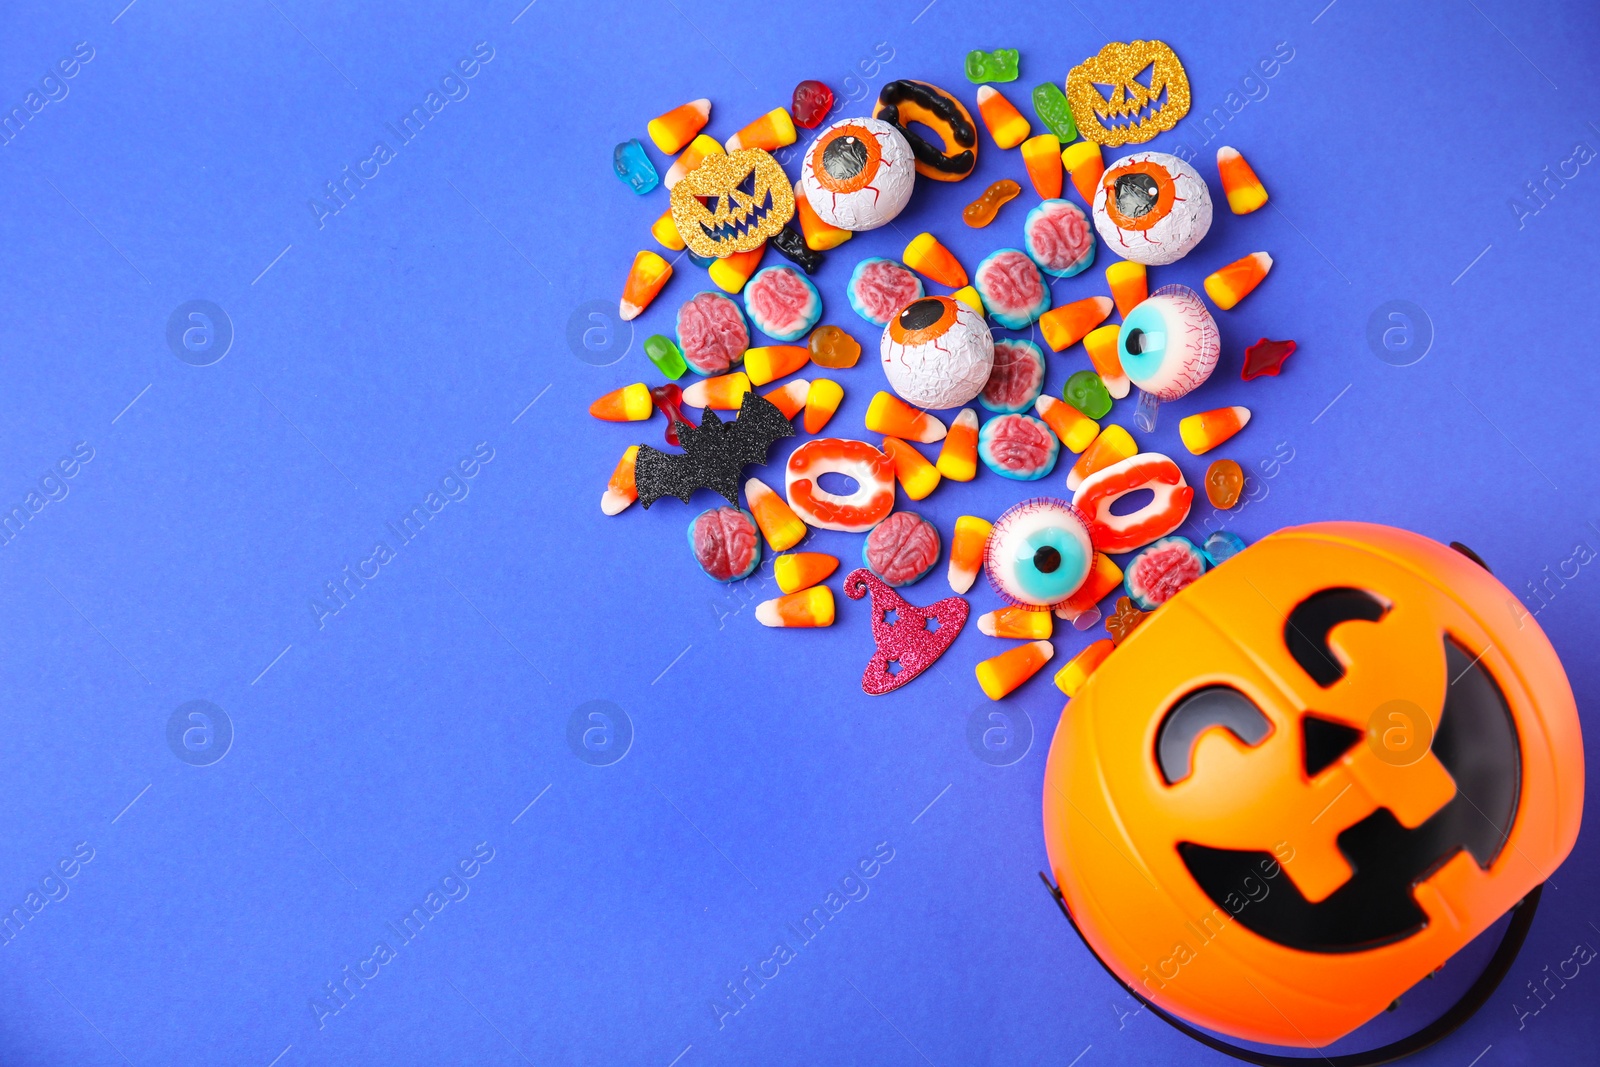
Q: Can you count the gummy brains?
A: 10